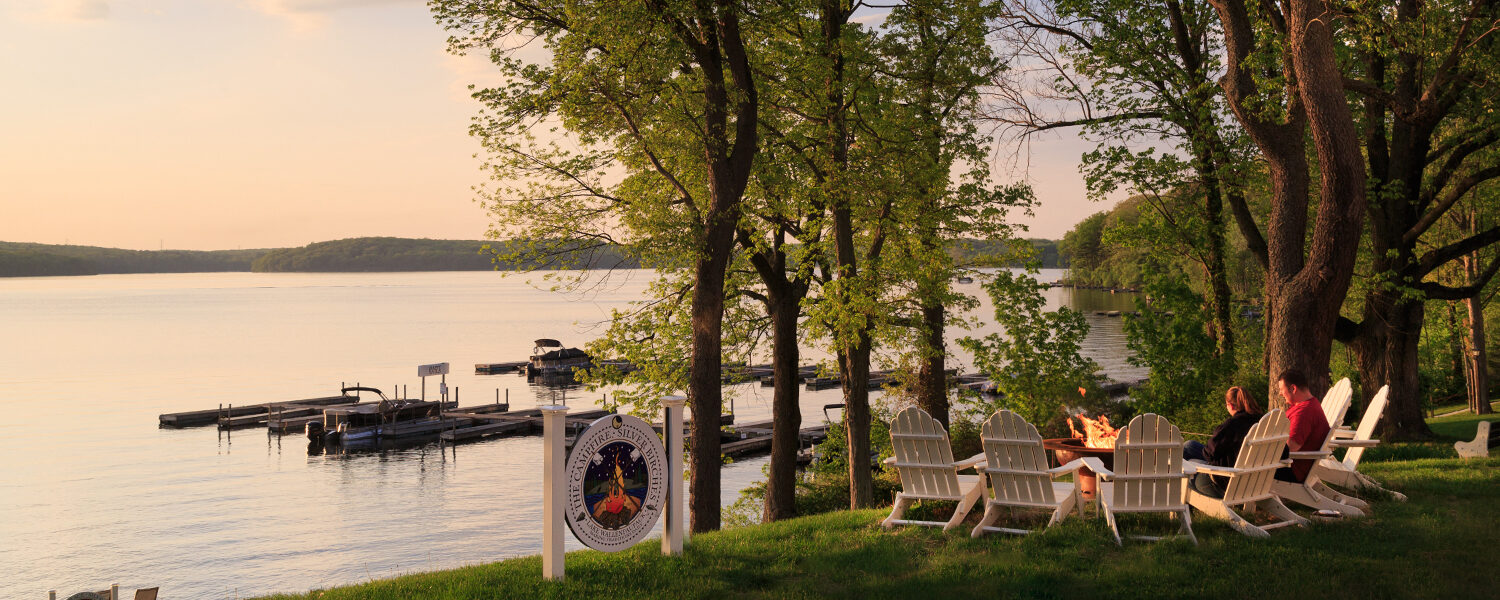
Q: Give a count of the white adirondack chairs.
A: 6